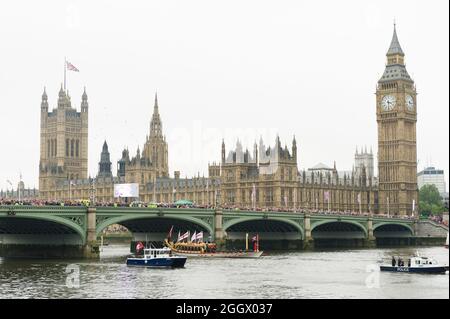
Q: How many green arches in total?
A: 5